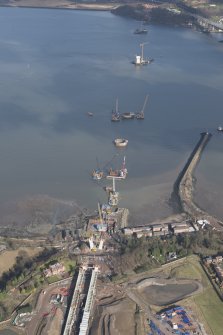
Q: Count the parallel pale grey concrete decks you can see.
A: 2